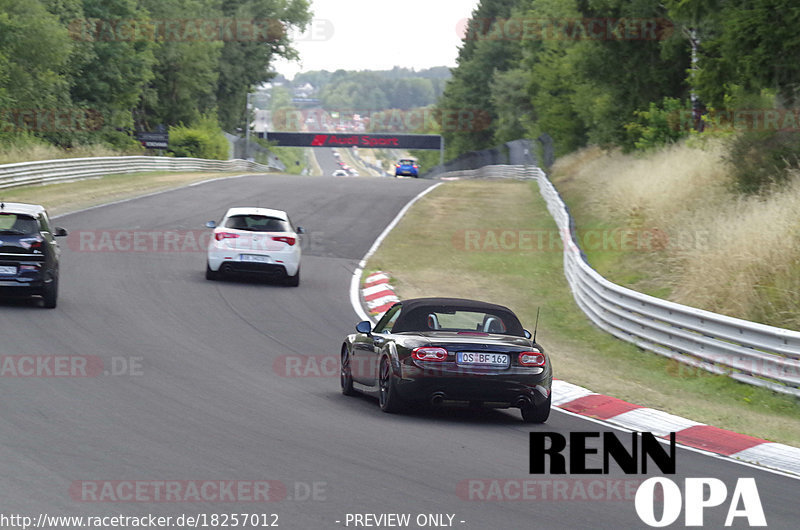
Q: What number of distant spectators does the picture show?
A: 0